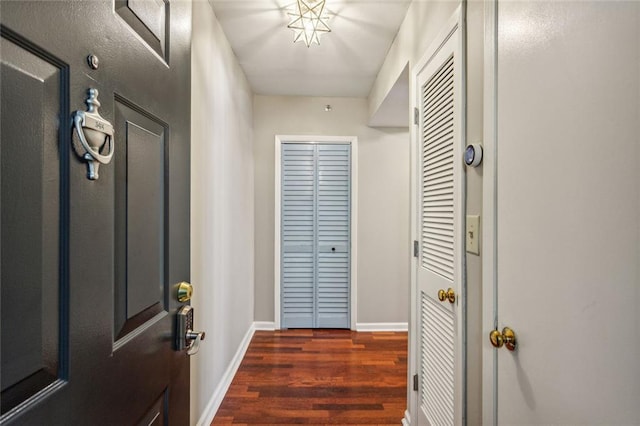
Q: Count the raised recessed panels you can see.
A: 4